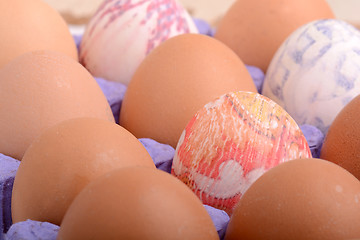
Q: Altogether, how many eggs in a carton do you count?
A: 11